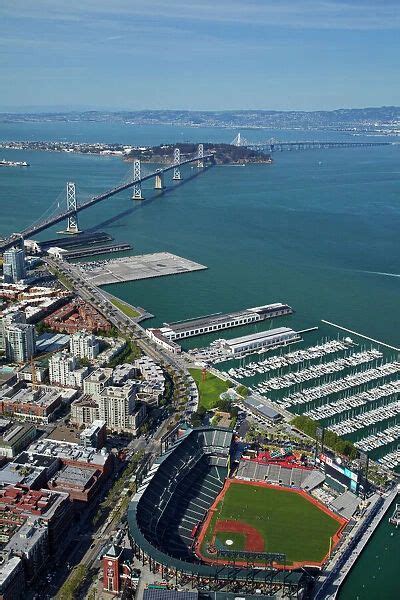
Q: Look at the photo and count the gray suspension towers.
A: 4